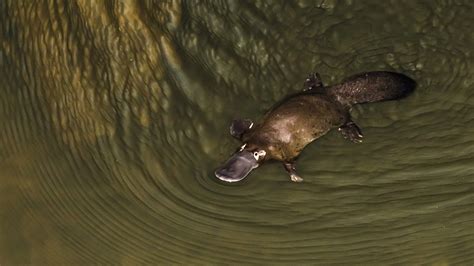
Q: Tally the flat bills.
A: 1